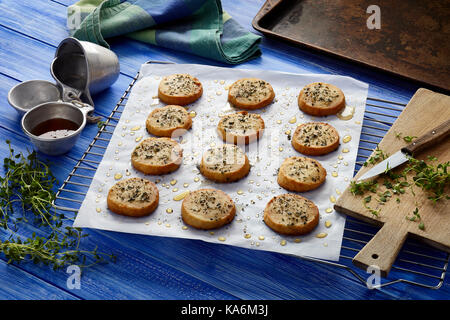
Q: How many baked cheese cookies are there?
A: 12